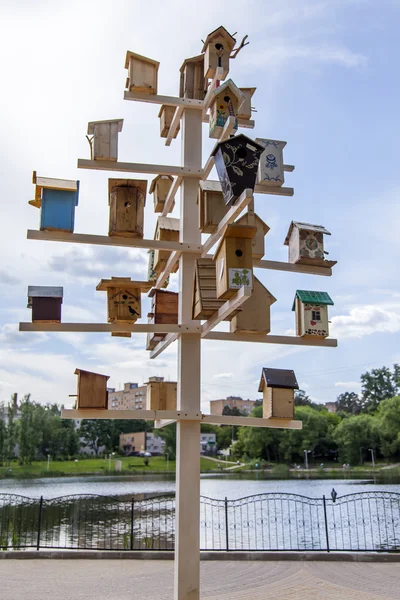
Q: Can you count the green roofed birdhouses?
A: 1